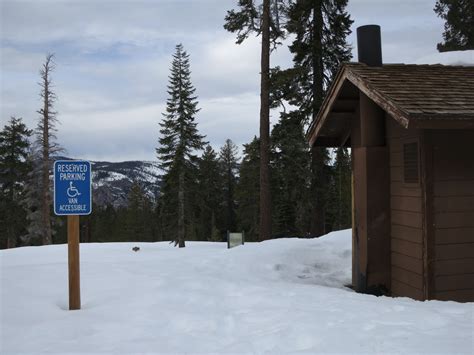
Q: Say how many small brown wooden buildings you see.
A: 1